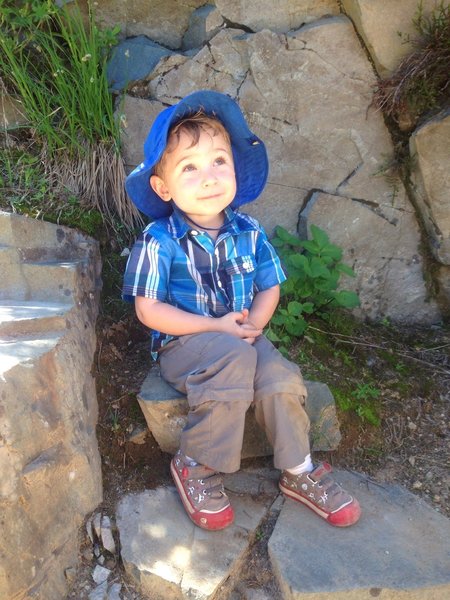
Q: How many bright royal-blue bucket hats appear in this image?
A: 1